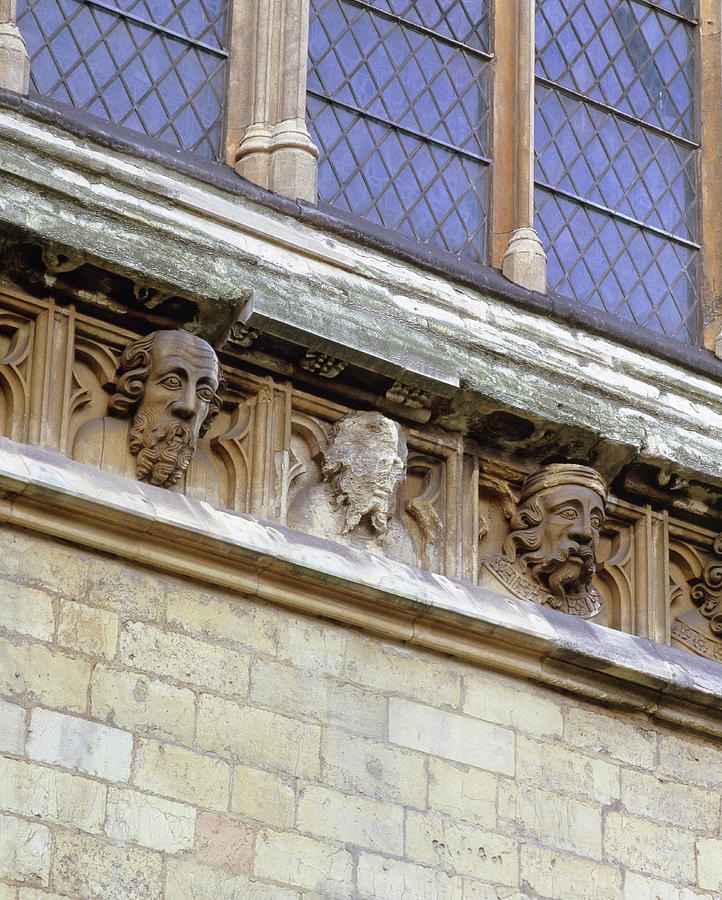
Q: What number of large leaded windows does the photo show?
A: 3